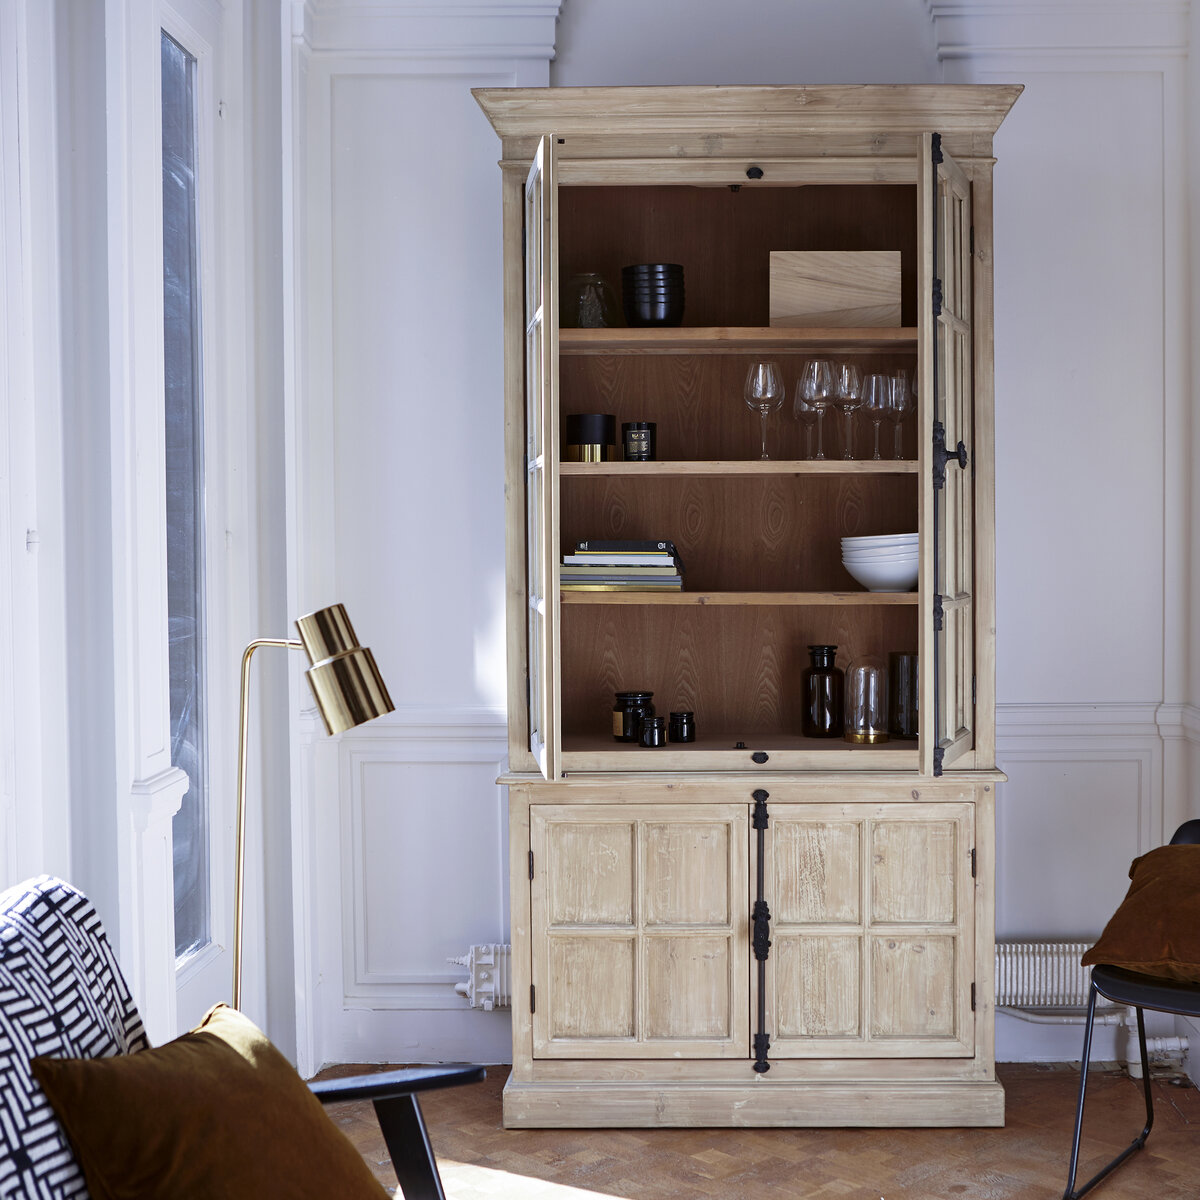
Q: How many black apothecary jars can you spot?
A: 4